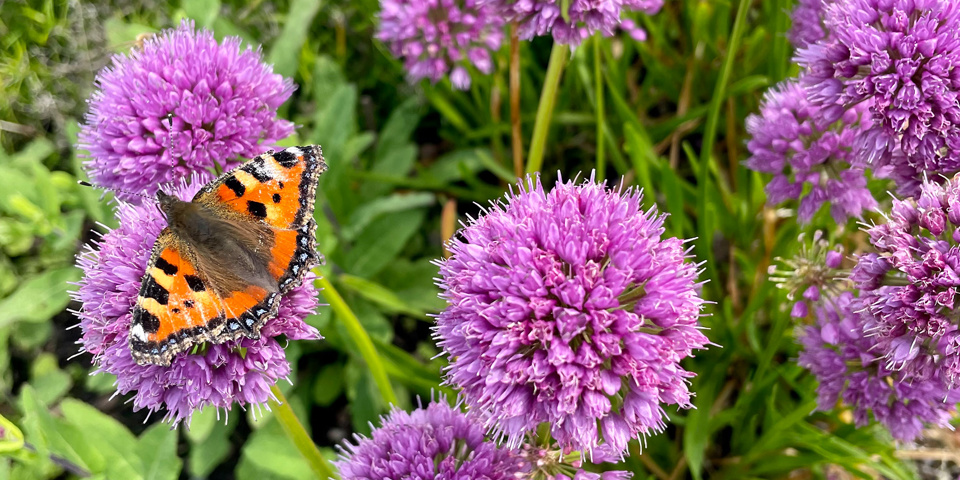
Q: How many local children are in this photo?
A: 0